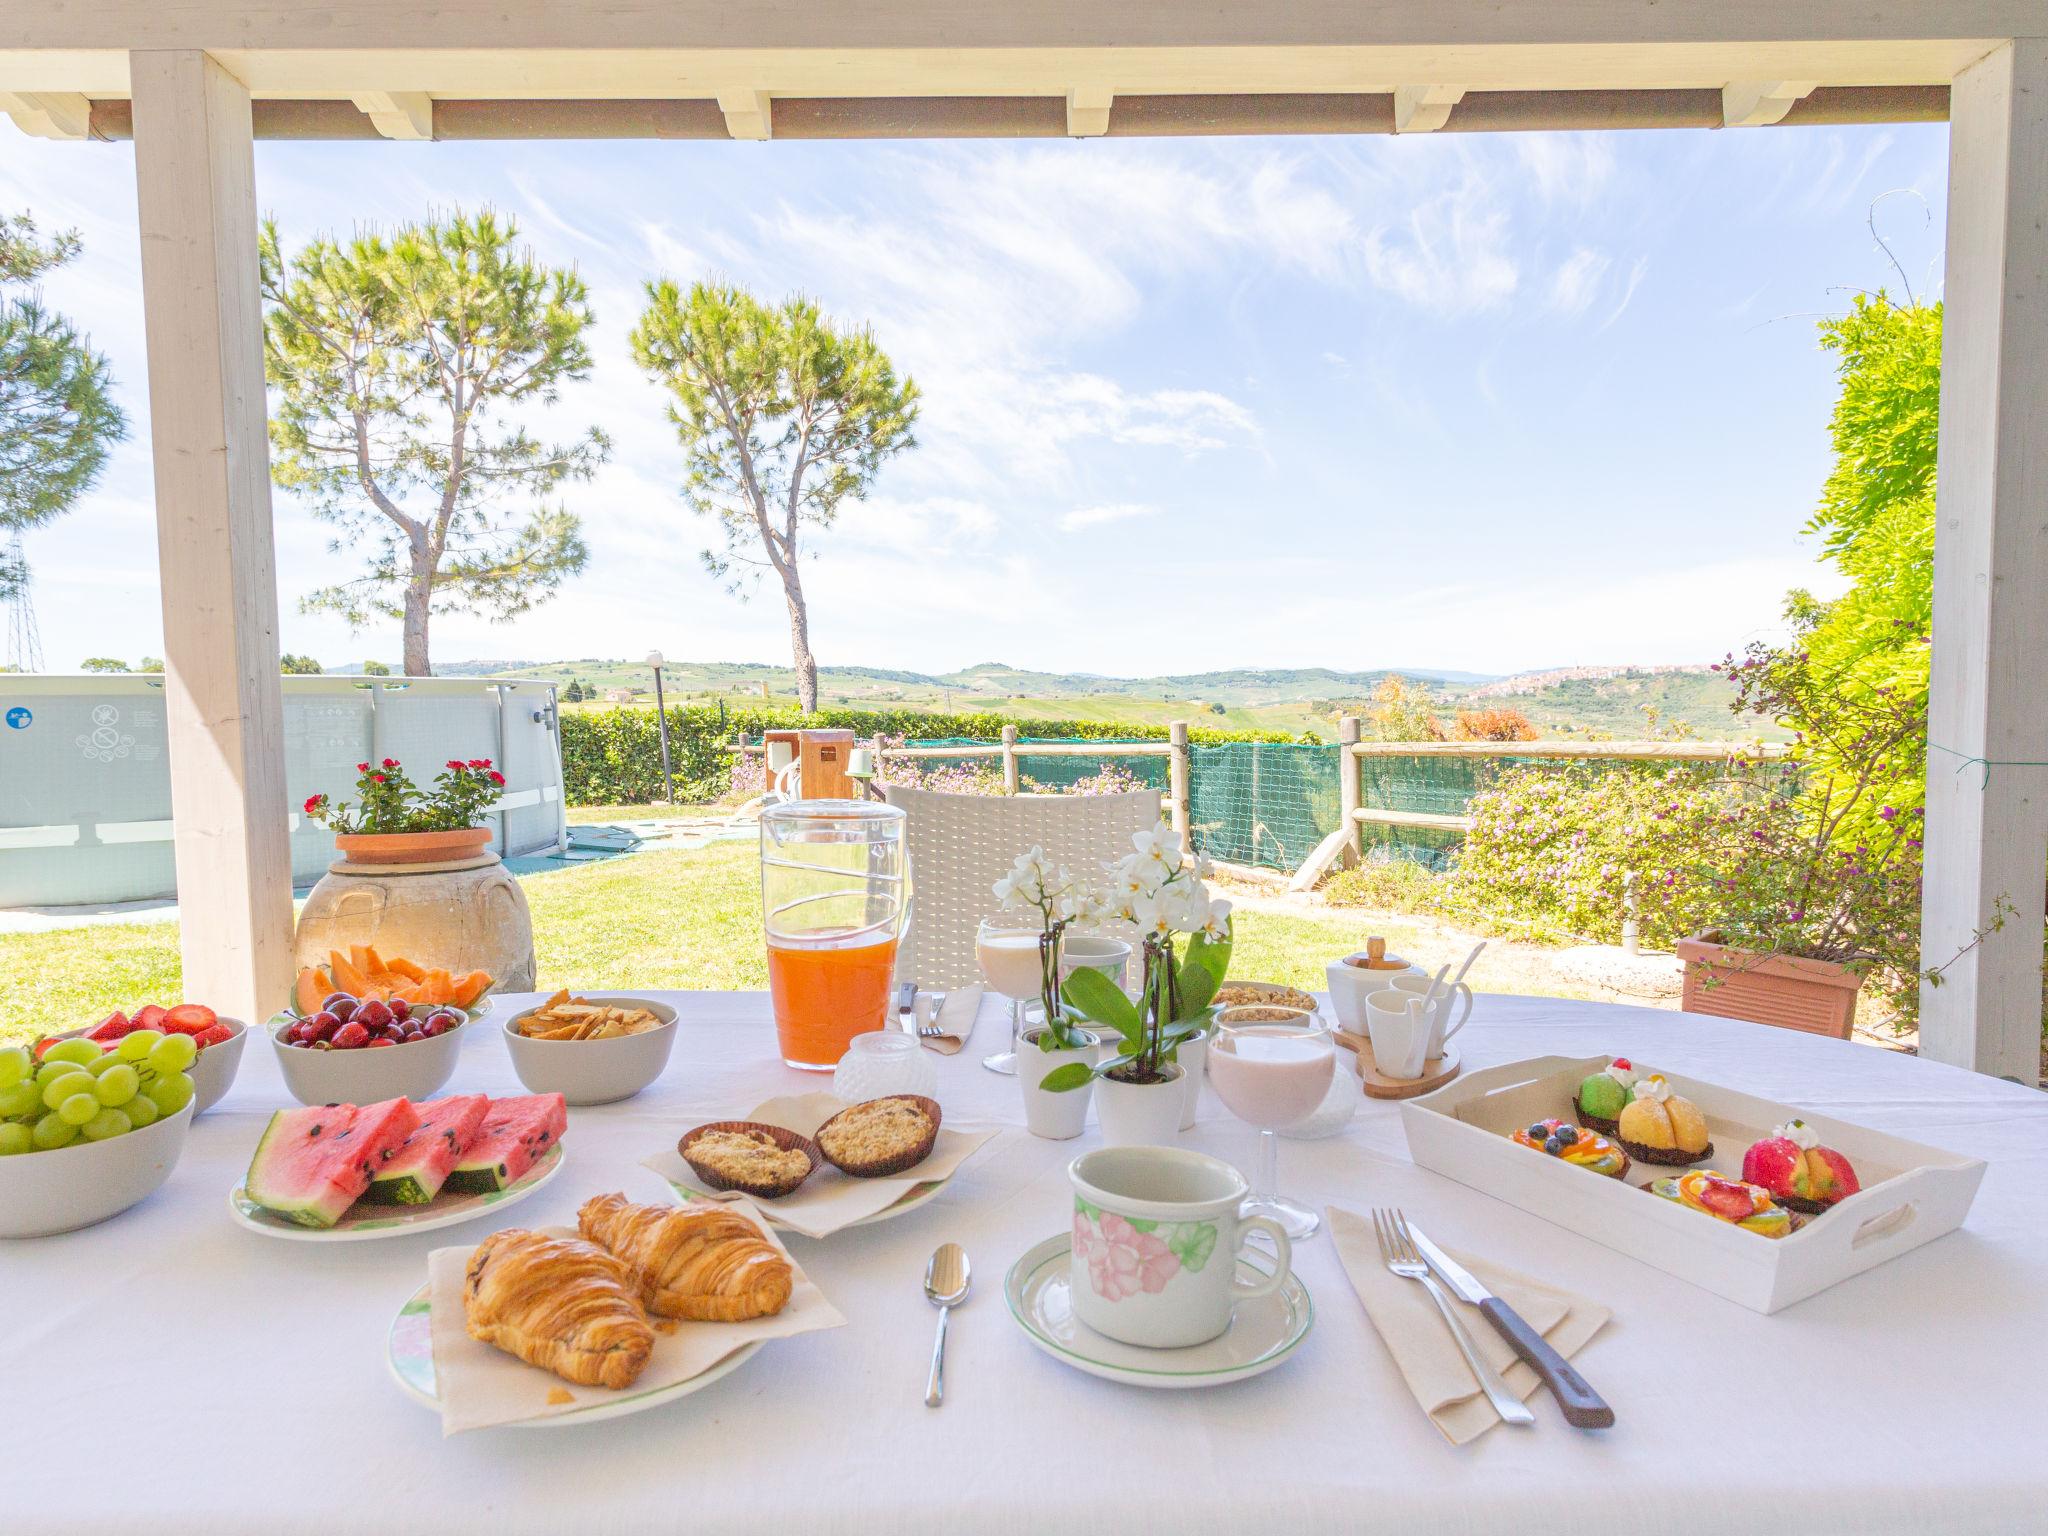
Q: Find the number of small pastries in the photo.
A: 5